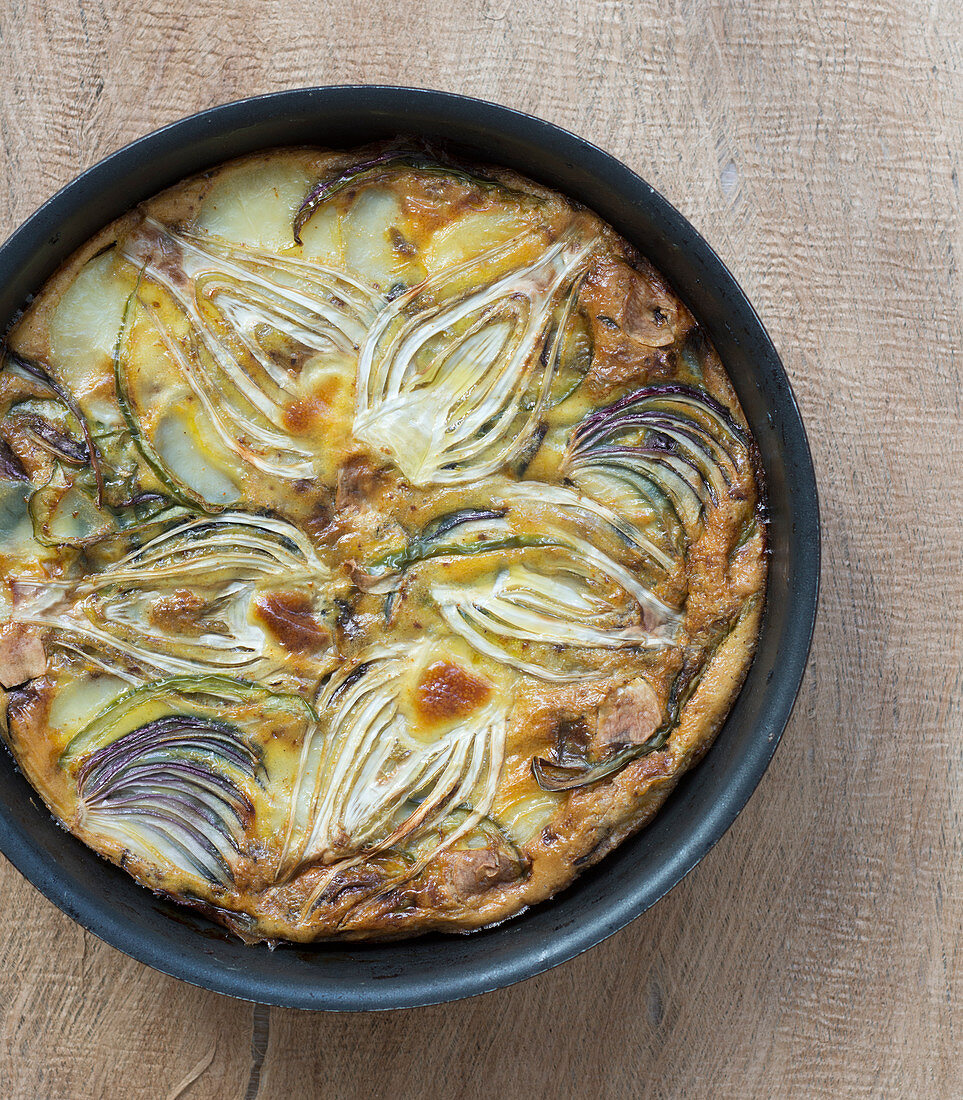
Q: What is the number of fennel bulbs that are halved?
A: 5